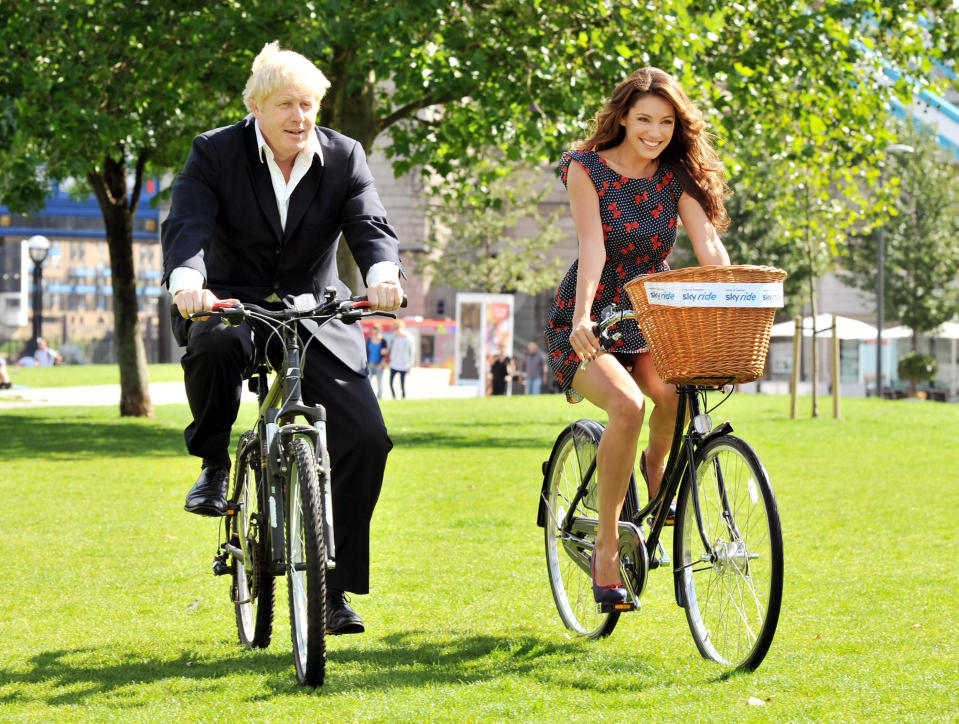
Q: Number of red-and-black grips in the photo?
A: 2